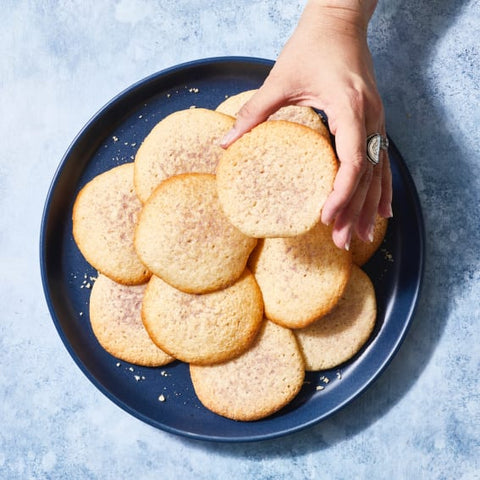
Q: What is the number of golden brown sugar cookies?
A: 11